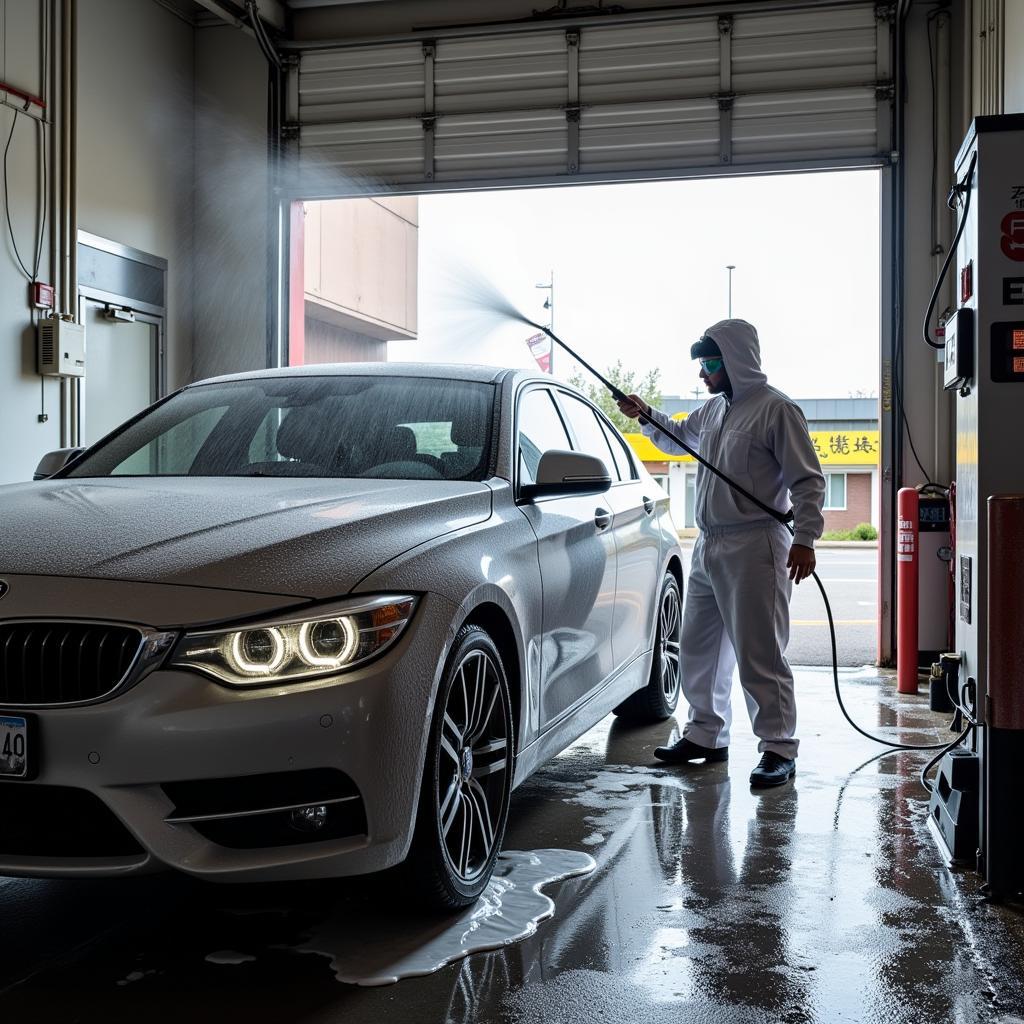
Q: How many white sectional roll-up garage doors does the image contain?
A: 1